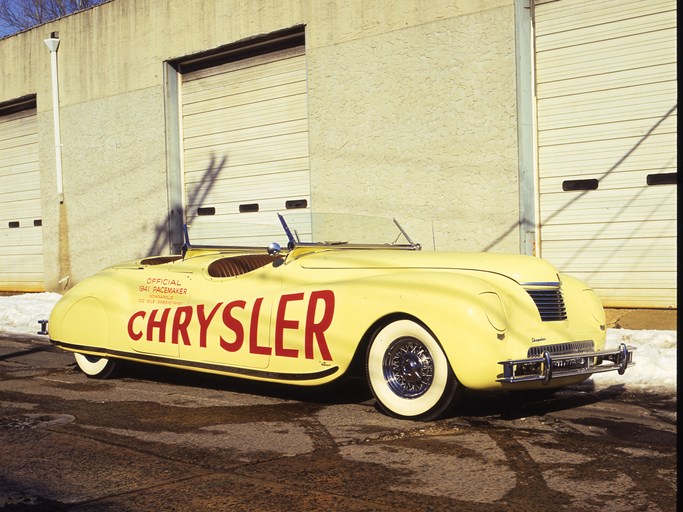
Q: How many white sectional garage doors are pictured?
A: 3